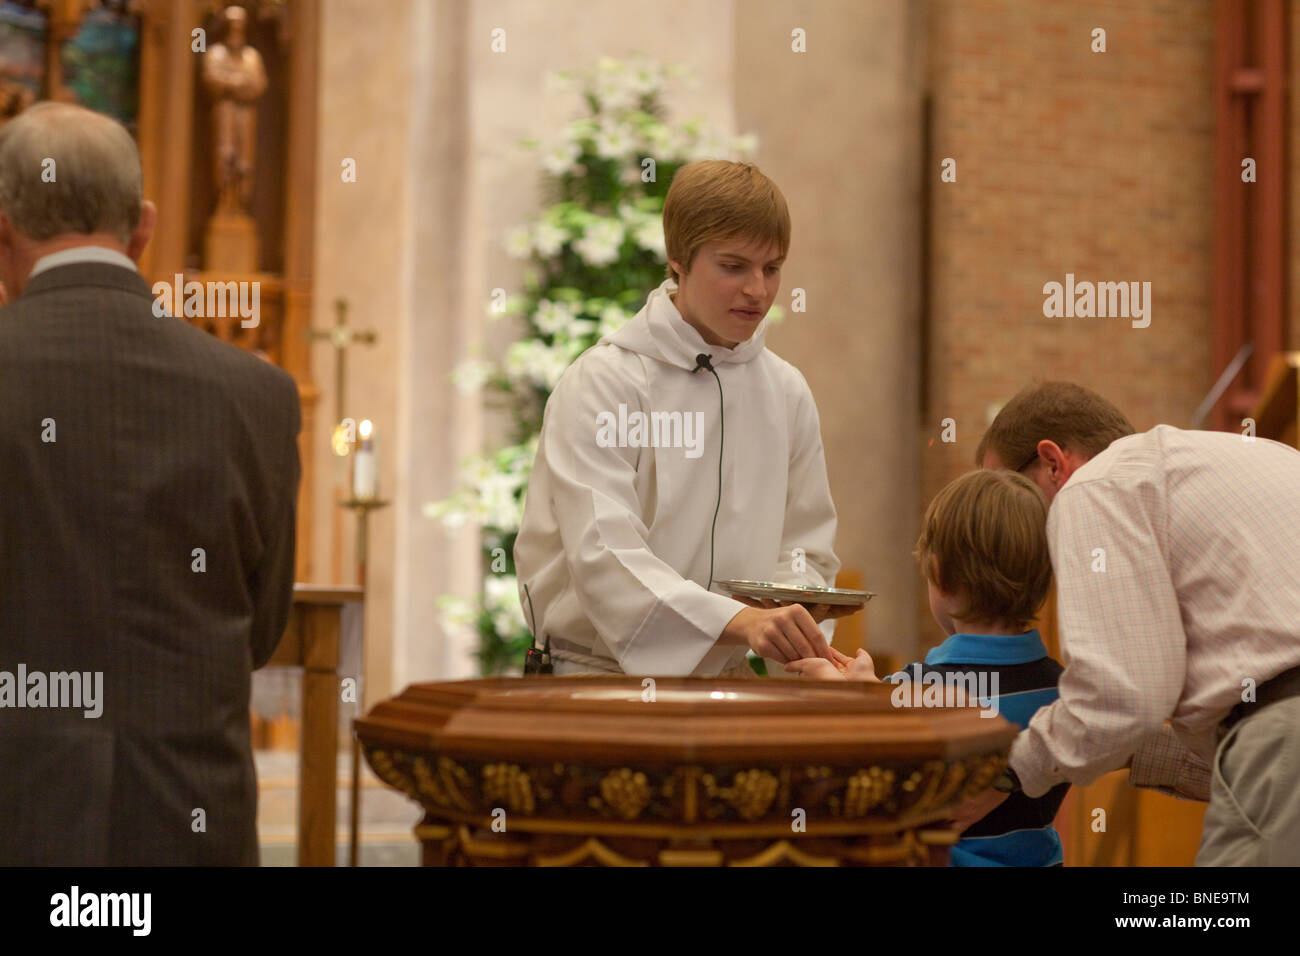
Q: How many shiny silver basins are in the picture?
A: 1